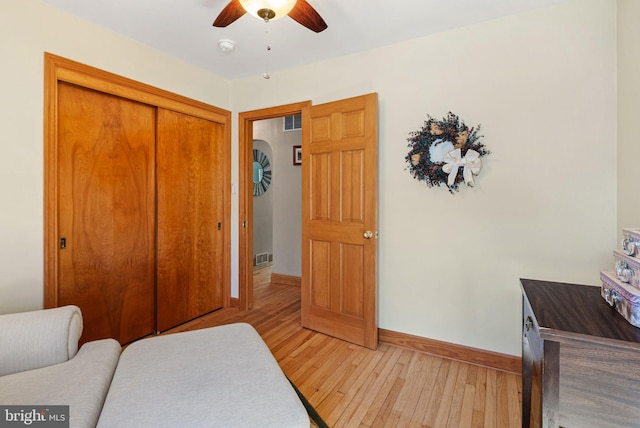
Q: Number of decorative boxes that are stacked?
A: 3